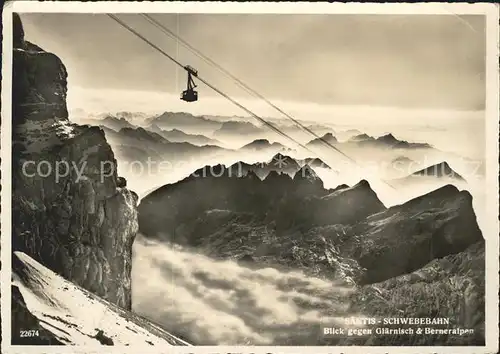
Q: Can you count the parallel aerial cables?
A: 2